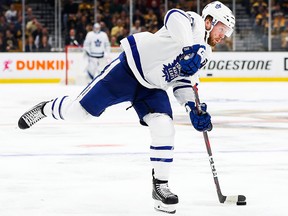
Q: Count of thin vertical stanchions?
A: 9